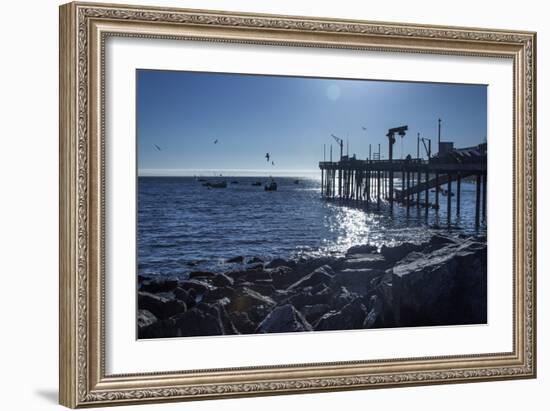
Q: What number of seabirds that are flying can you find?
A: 5